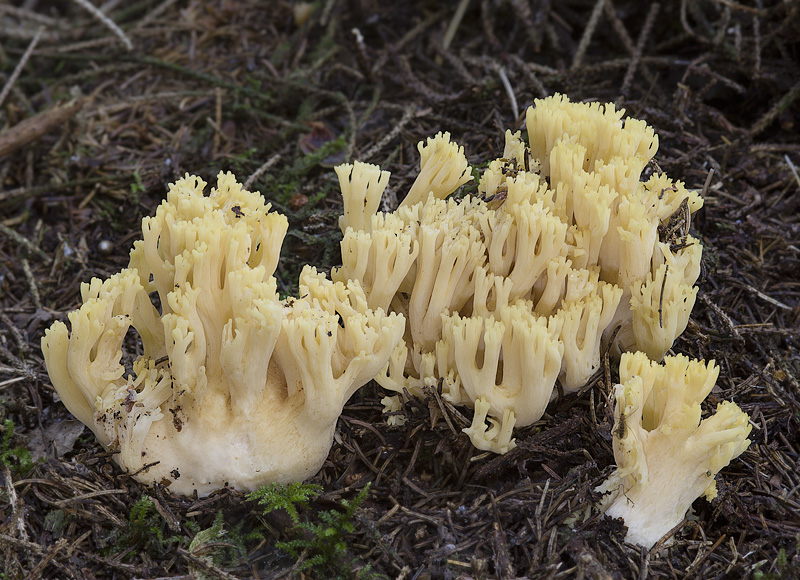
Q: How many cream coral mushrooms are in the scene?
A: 3